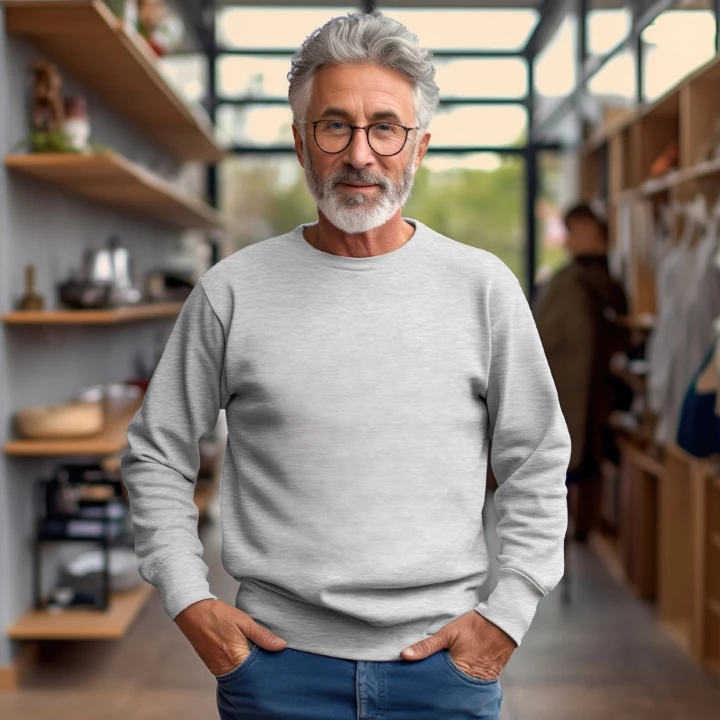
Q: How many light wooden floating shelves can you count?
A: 5